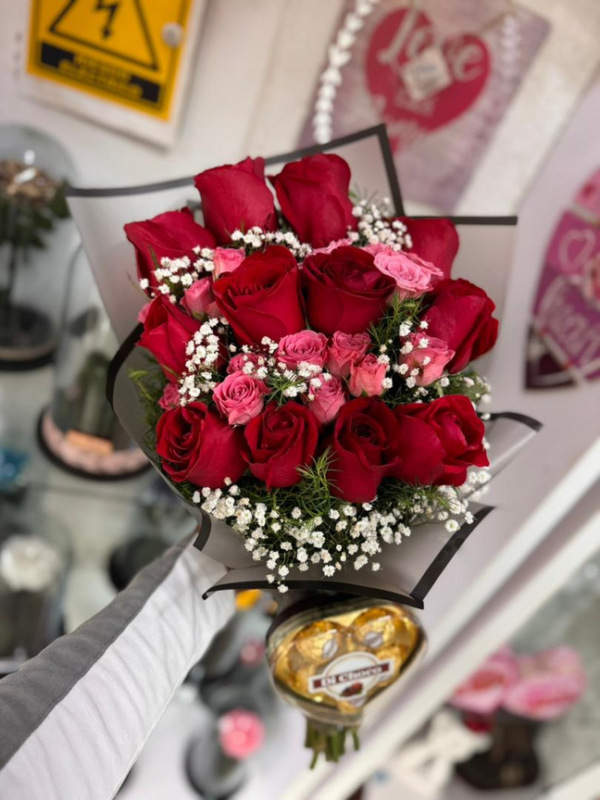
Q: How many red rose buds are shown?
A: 12